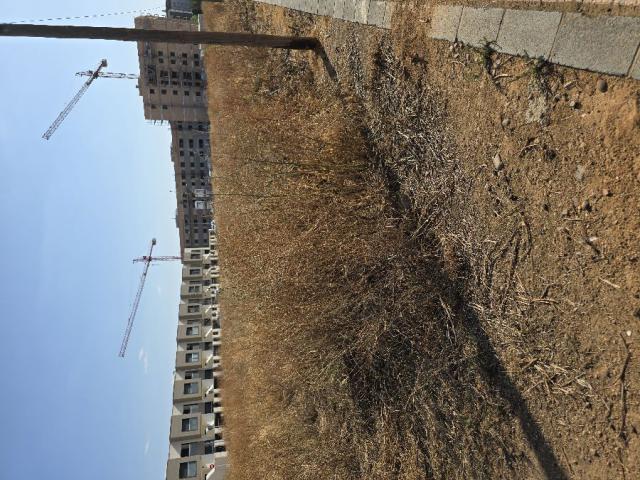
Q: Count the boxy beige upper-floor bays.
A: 9